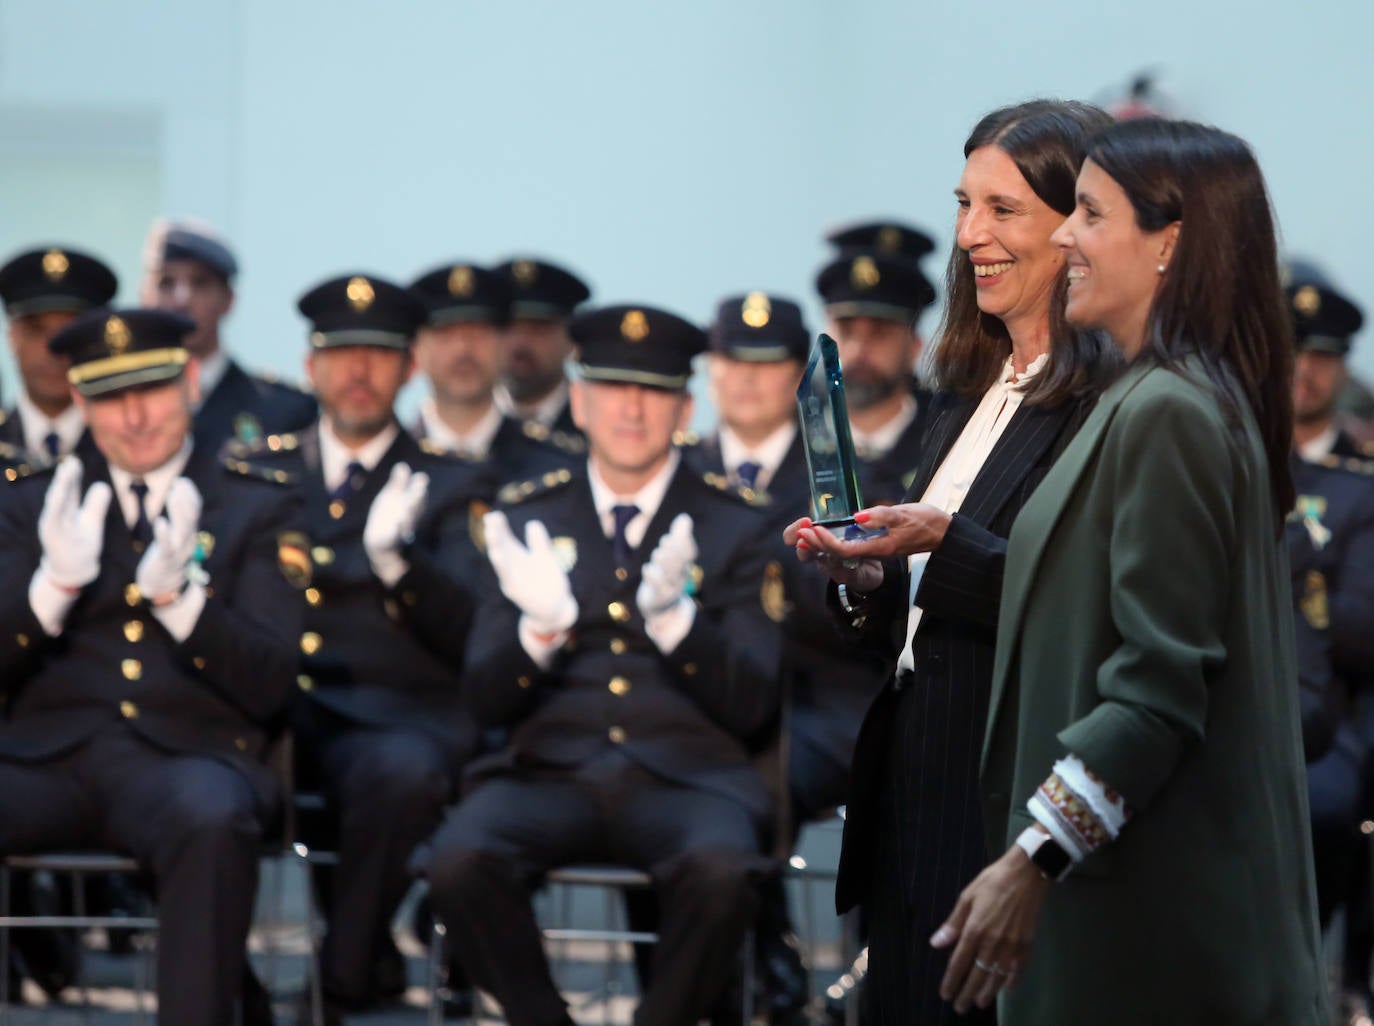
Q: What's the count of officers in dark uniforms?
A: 11